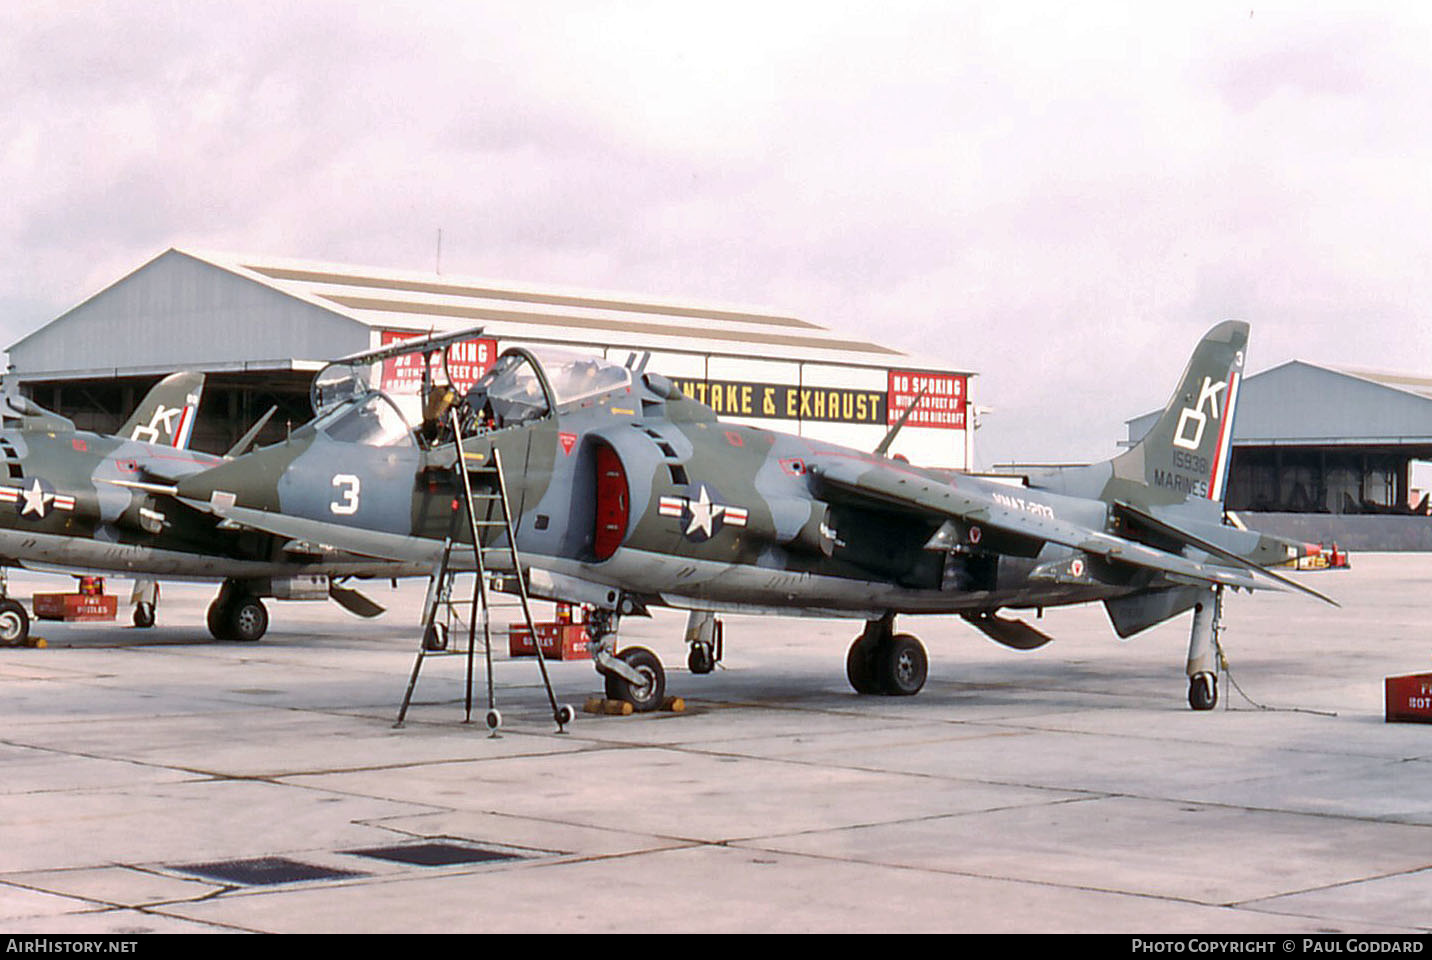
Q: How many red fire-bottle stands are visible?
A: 3